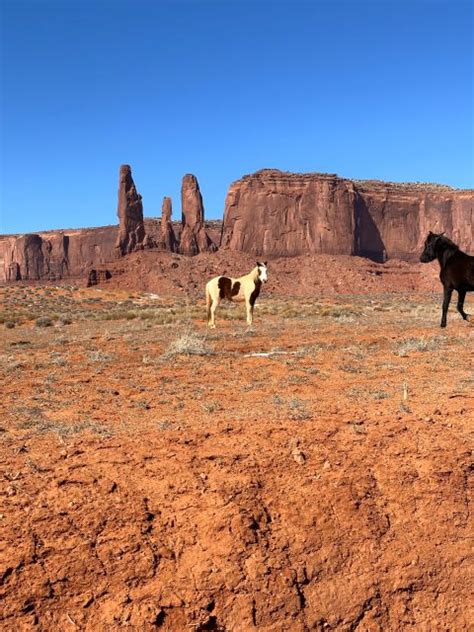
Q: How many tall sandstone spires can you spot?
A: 3